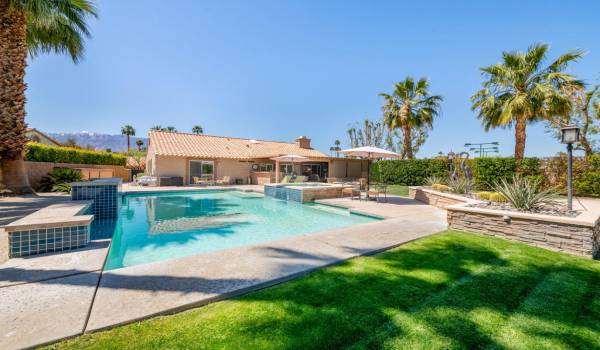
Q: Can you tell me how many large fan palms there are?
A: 3